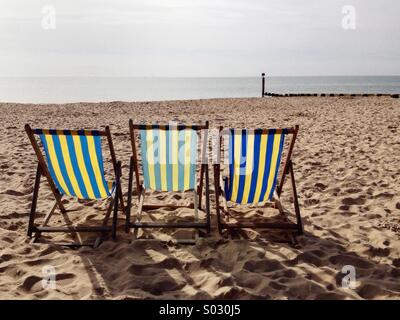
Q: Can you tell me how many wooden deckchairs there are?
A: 3